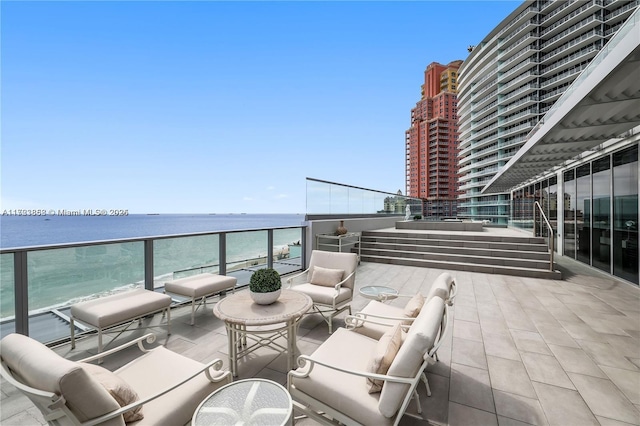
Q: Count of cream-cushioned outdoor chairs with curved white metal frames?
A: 4